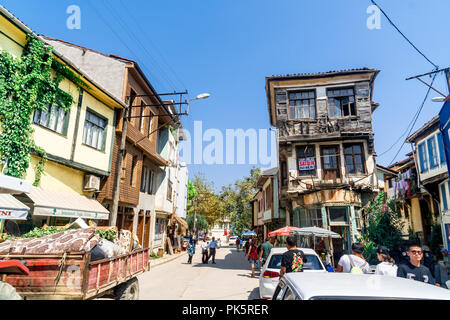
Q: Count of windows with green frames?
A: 2